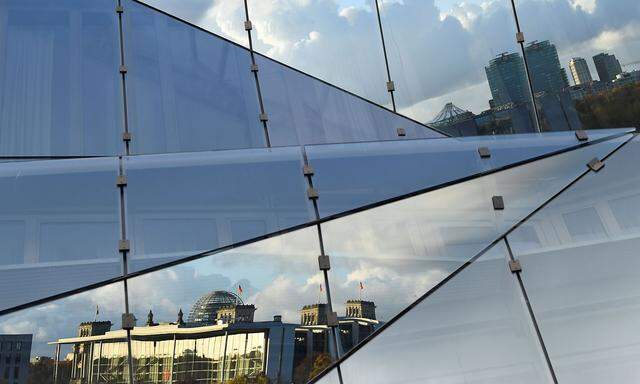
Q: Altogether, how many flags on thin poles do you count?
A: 4